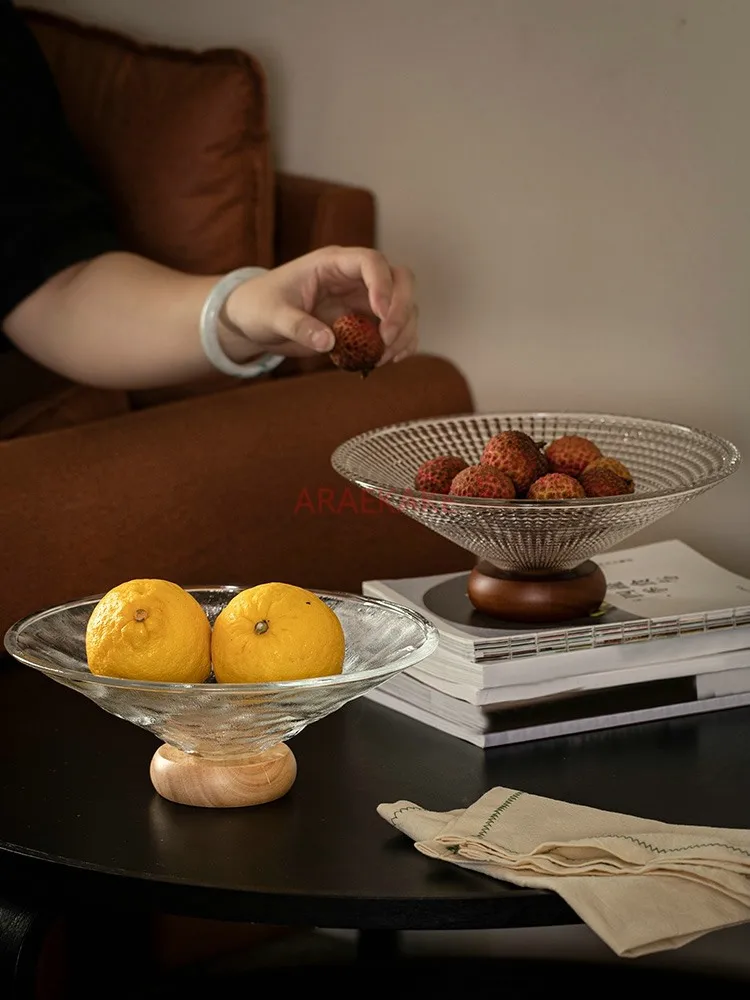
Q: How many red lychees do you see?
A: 8